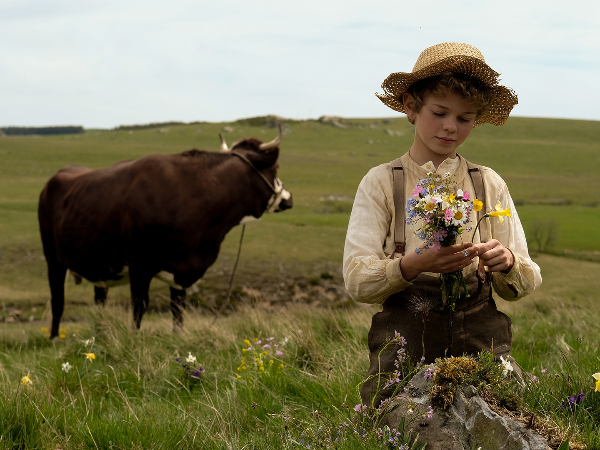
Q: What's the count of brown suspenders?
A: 2